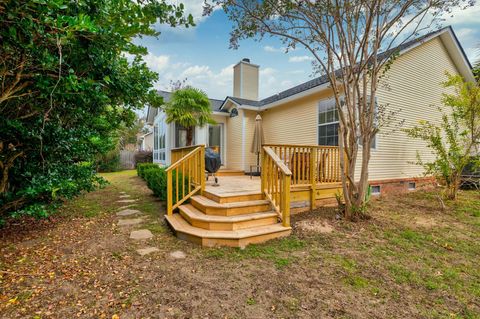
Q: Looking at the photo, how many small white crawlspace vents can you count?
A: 2